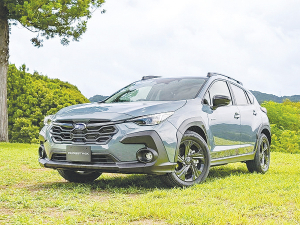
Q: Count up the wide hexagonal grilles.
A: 1